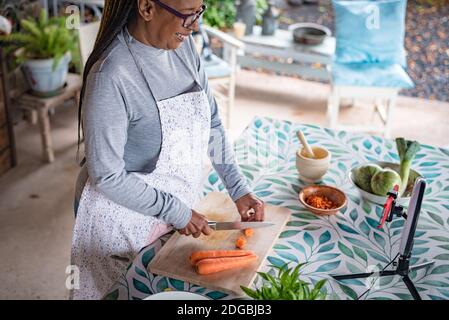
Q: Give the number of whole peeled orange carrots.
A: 2